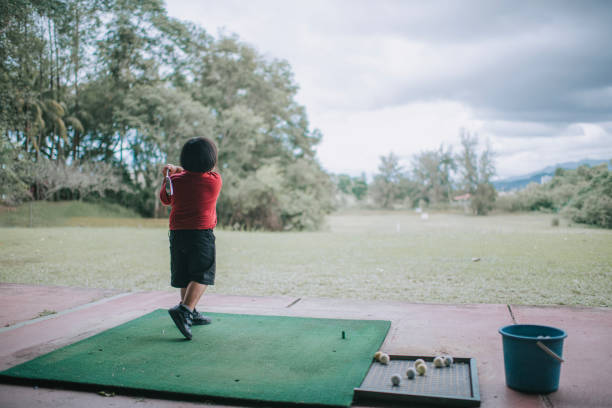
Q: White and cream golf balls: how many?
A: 8